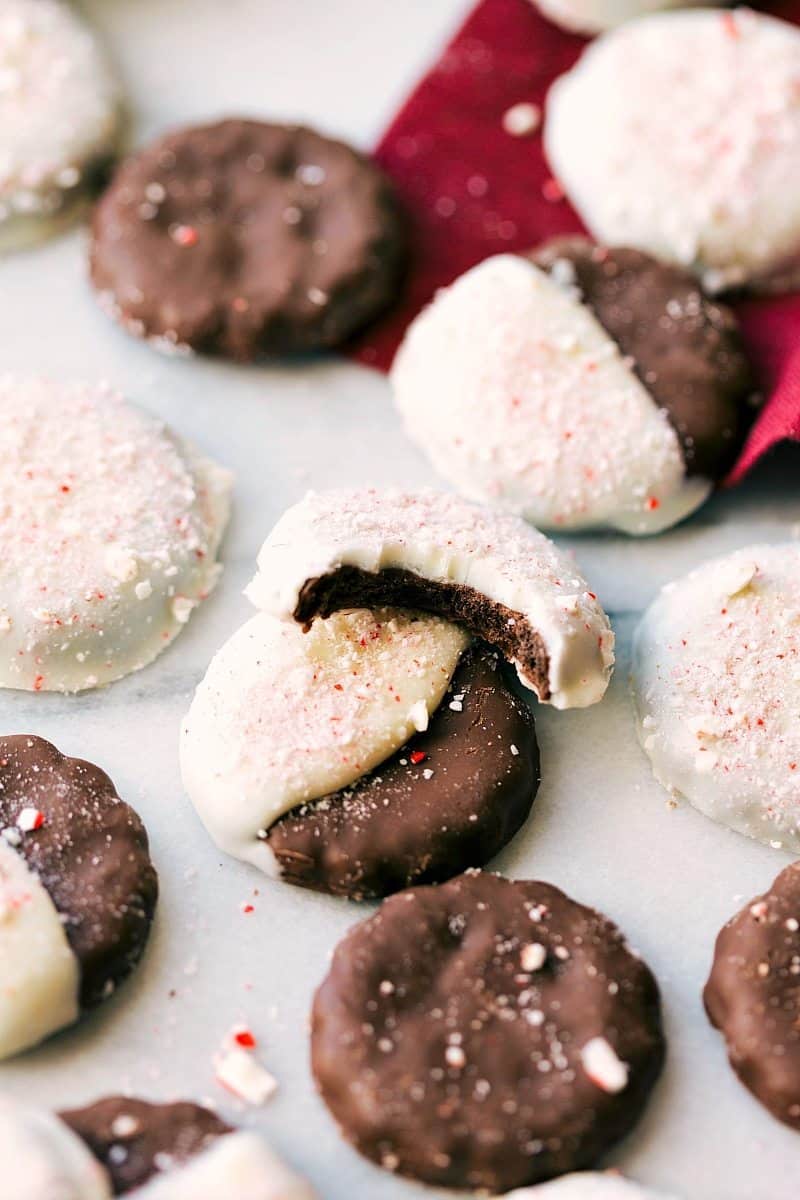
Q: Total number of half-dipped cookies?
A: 4